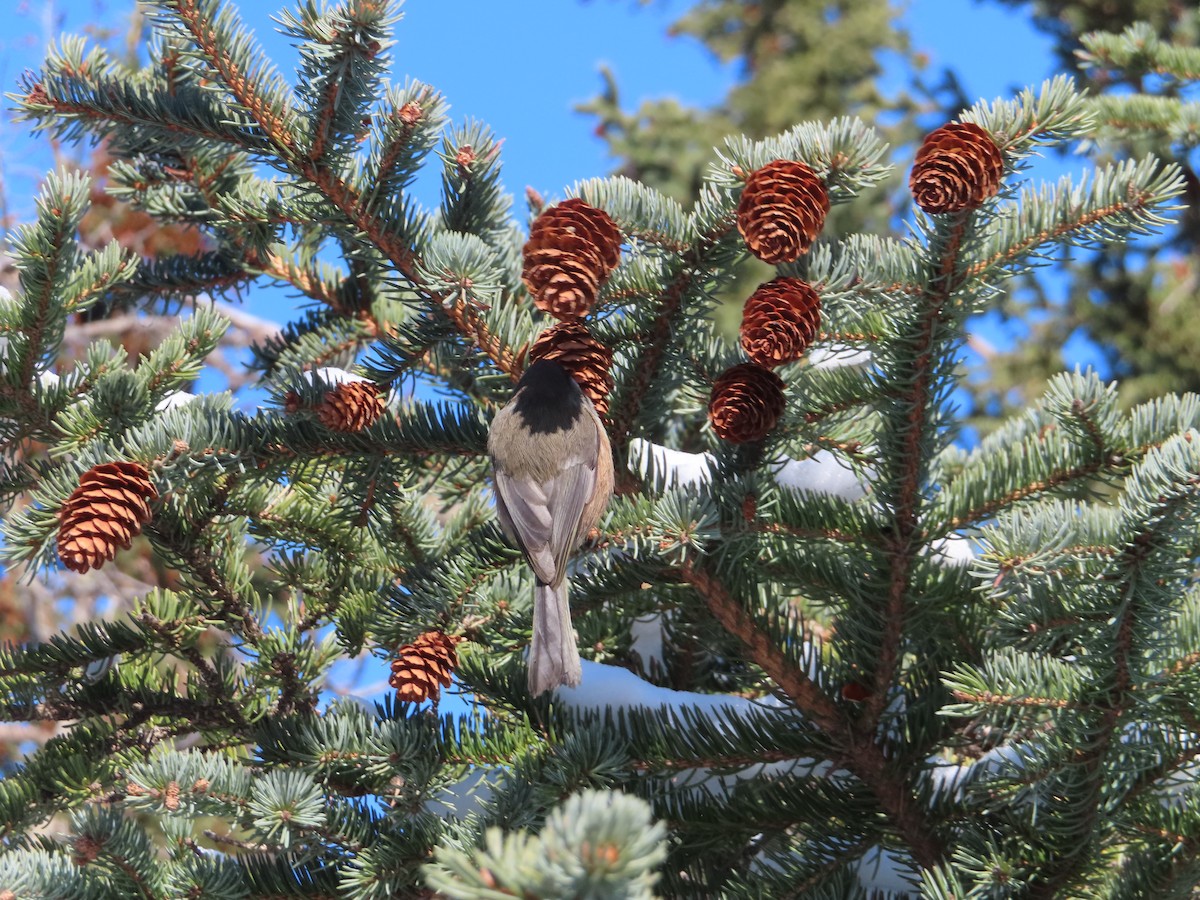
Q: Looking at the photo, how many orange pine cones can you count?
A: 9